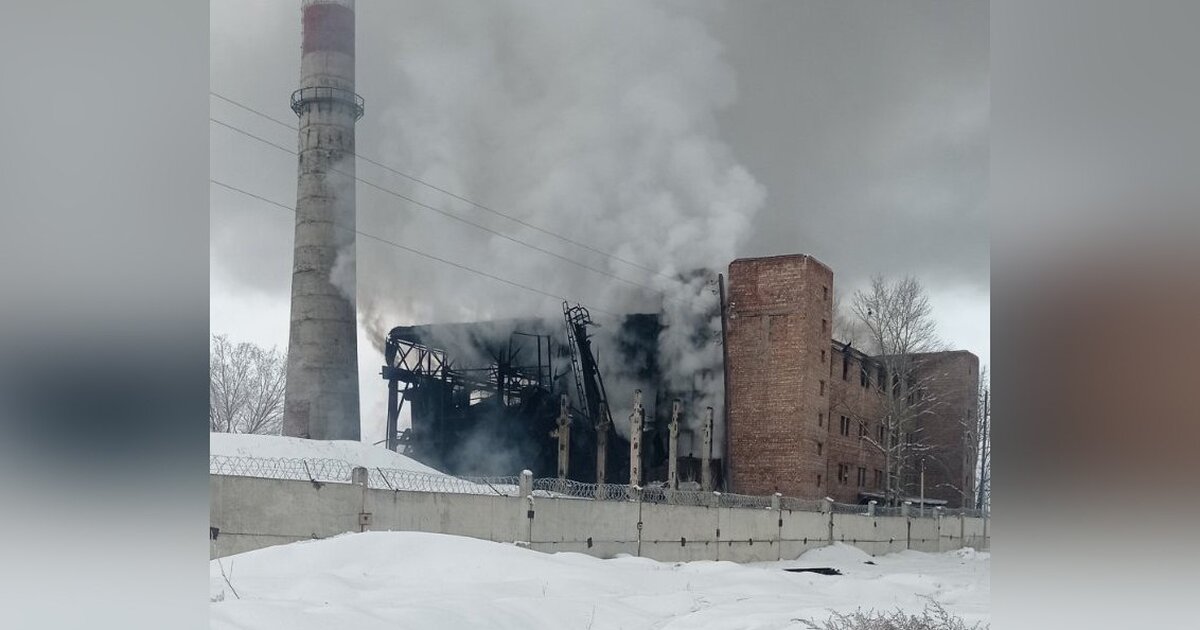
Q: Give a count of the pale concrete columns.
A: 5